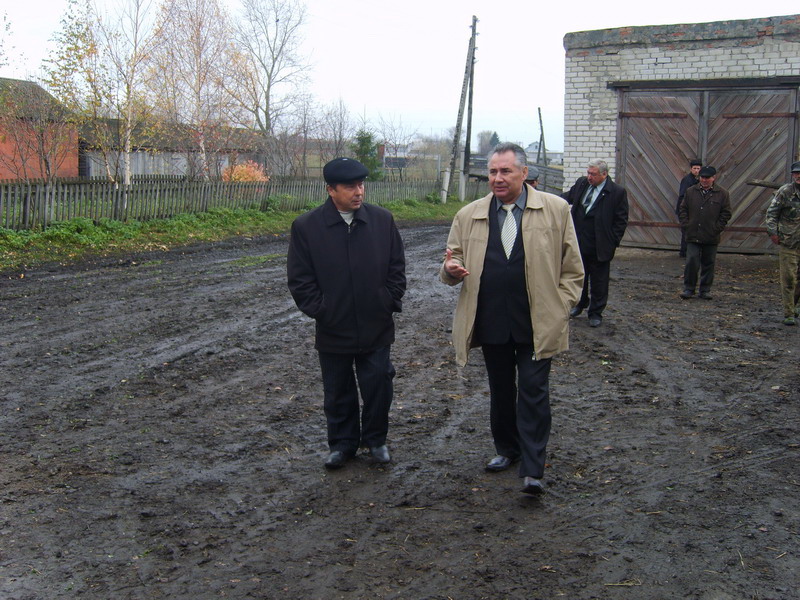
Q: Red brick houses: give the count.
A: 1